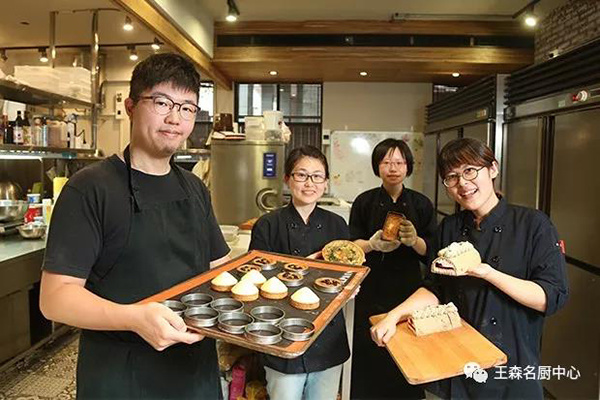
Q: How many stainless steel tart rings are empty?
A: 8